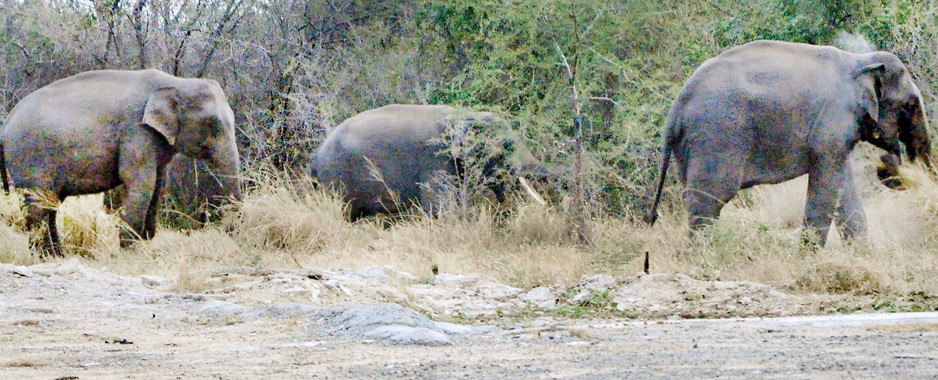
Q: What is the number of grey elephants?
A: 3